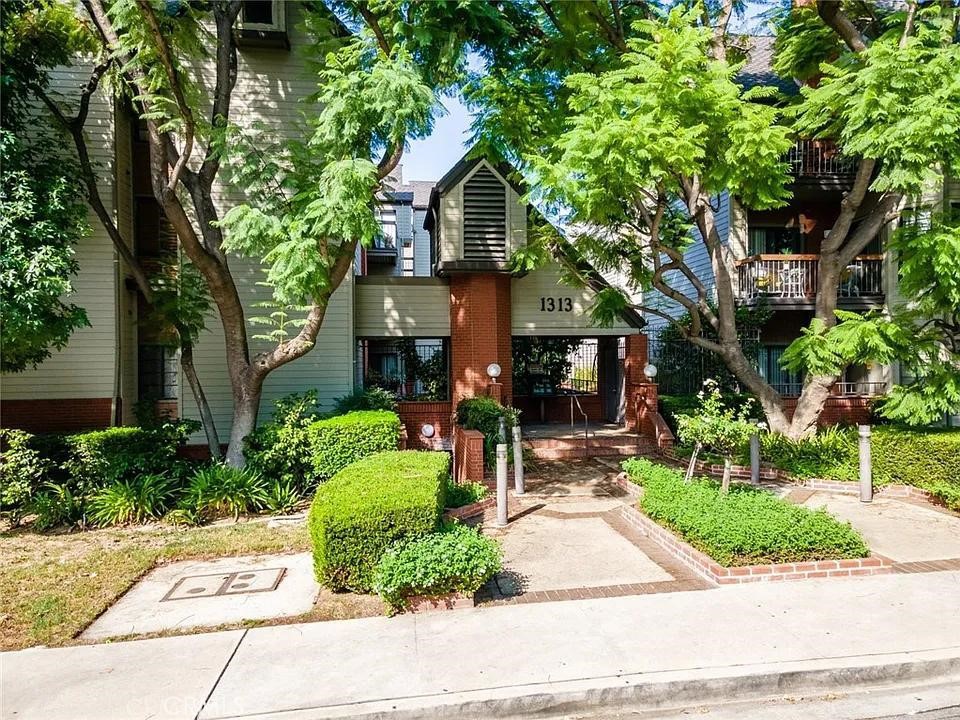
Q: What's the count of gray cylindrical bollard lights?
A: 4